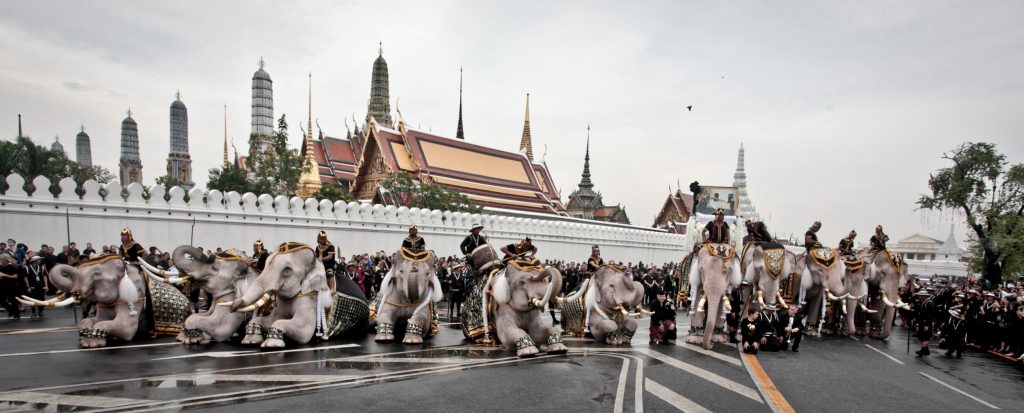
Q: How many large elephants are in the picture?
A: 11